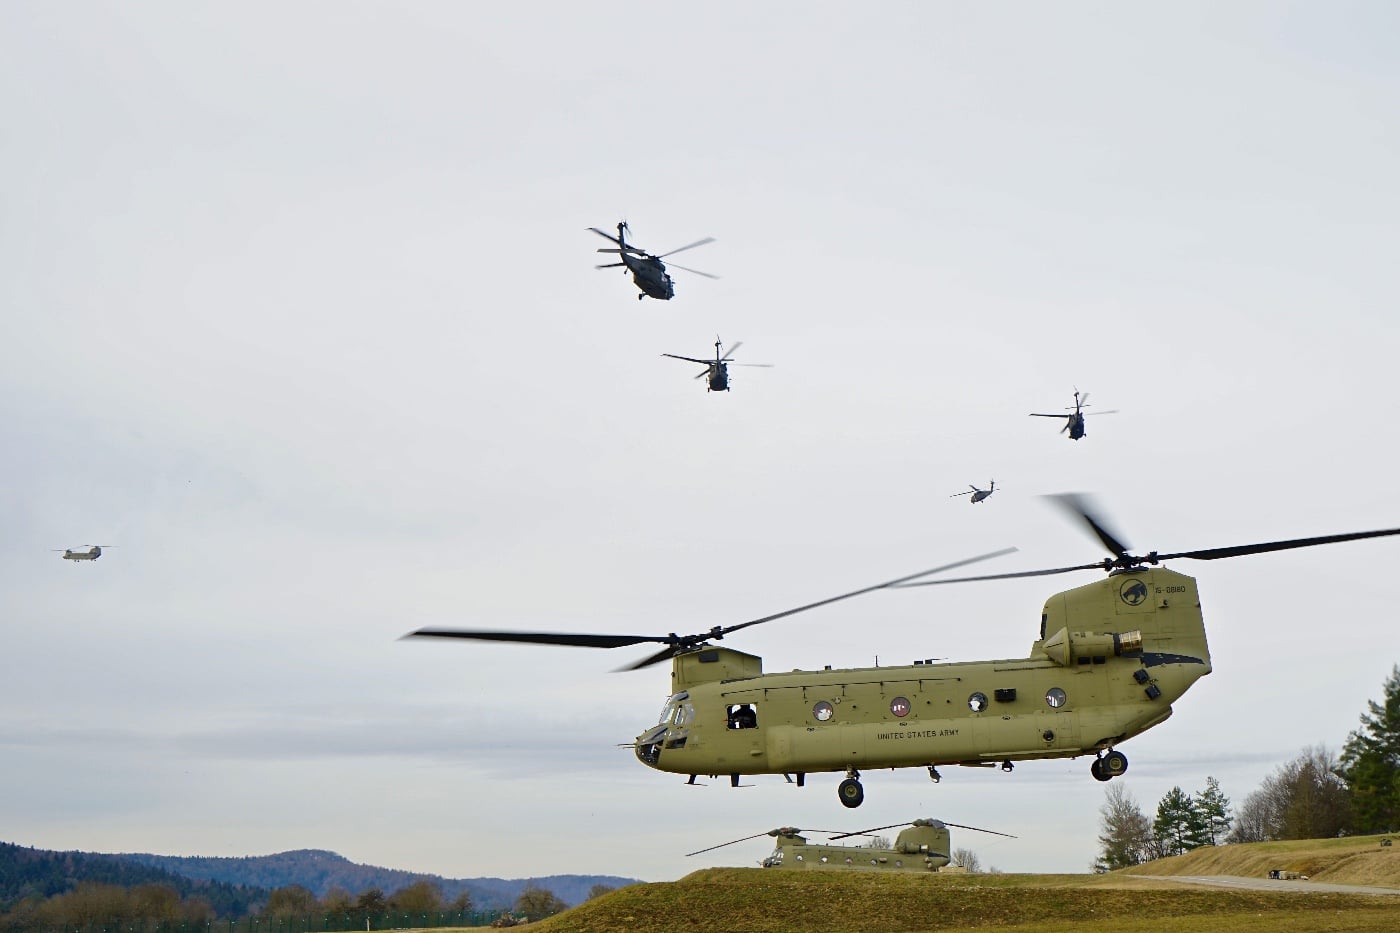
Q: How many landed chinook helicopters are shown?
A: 1